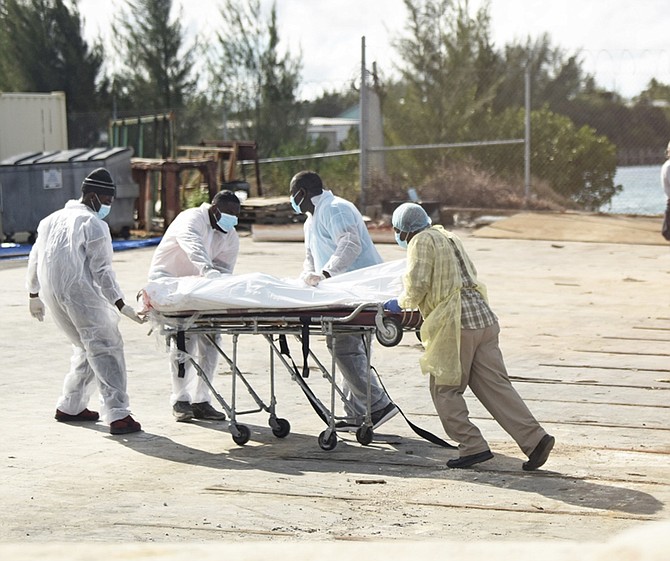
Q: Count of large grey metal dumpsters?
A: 1